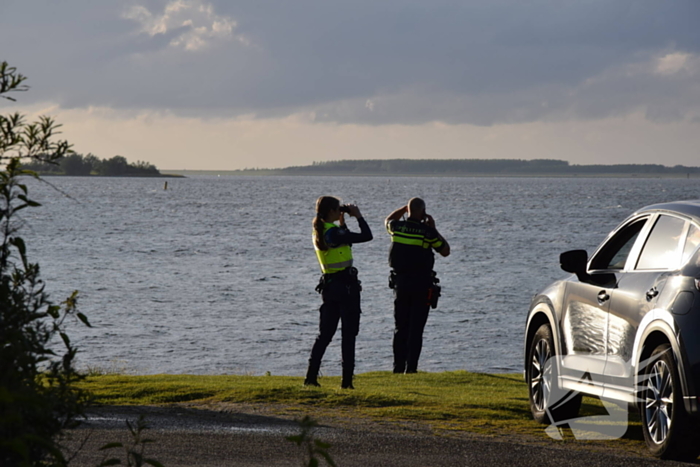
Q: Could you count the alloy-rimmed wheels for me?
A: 2